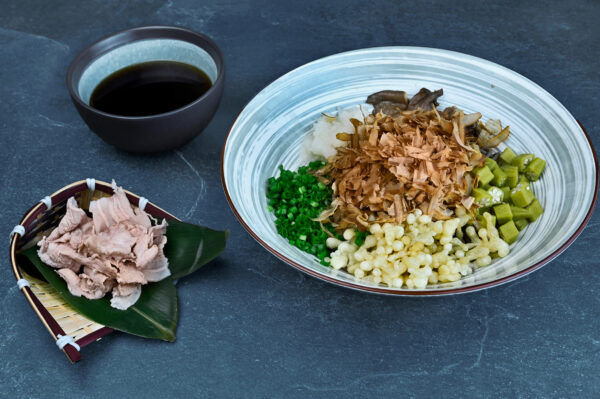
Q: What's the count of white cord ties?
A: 6